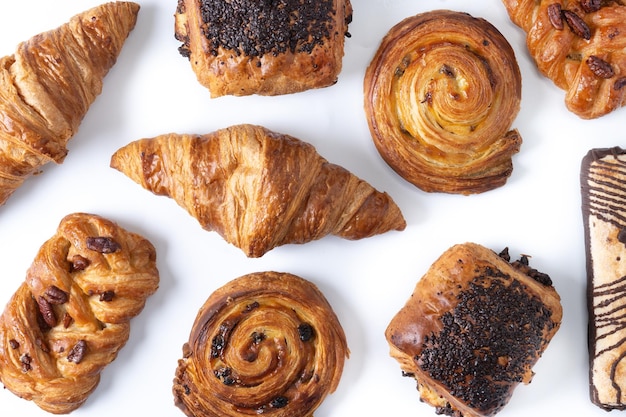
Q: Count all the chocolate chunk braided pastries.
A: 2